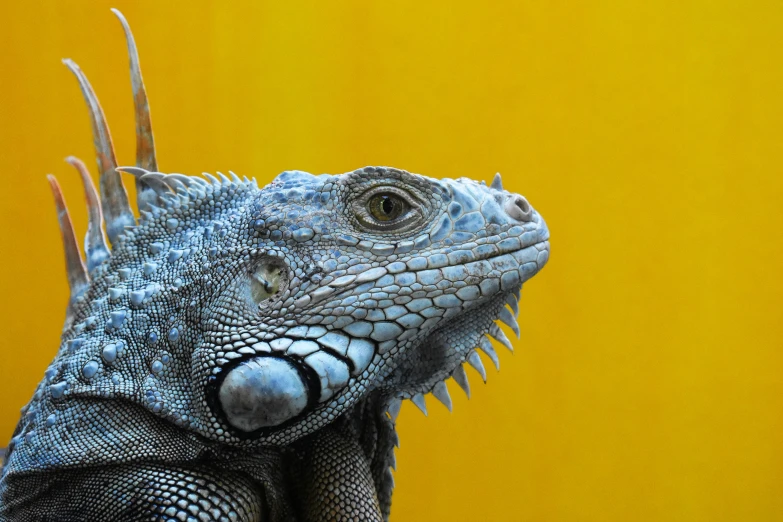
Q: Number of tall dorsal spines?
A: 4